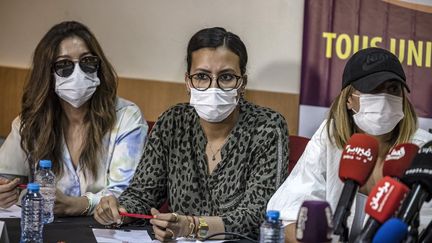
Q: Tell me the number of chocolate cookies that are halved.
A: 0